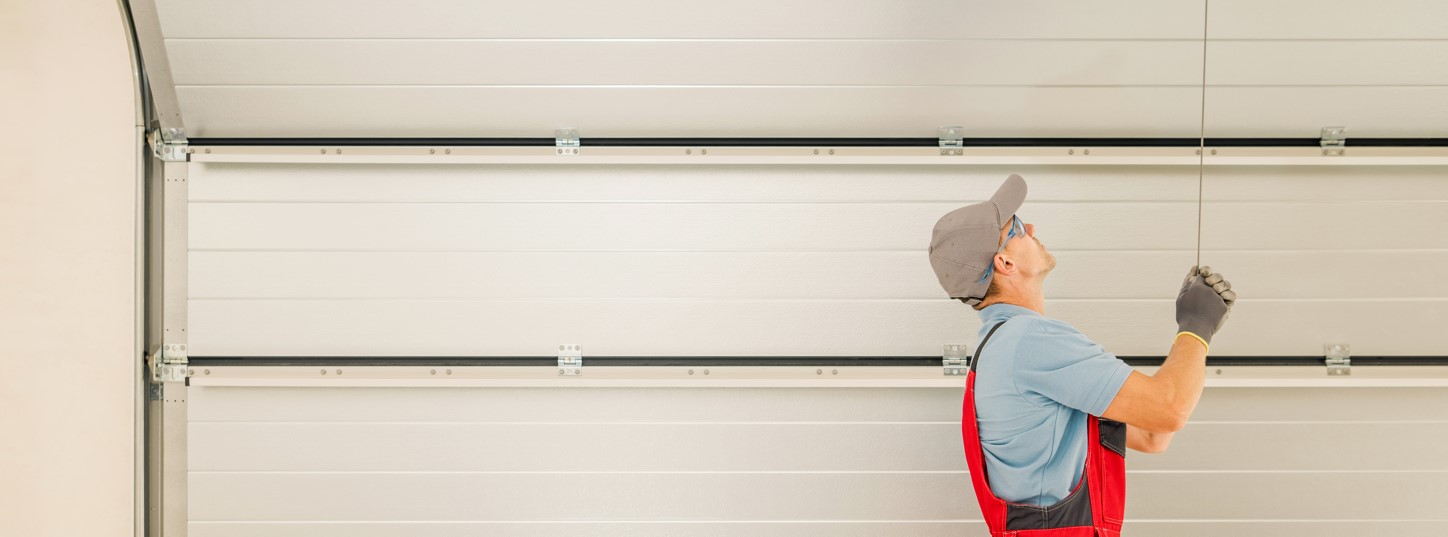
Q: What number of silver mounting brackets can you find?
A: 8